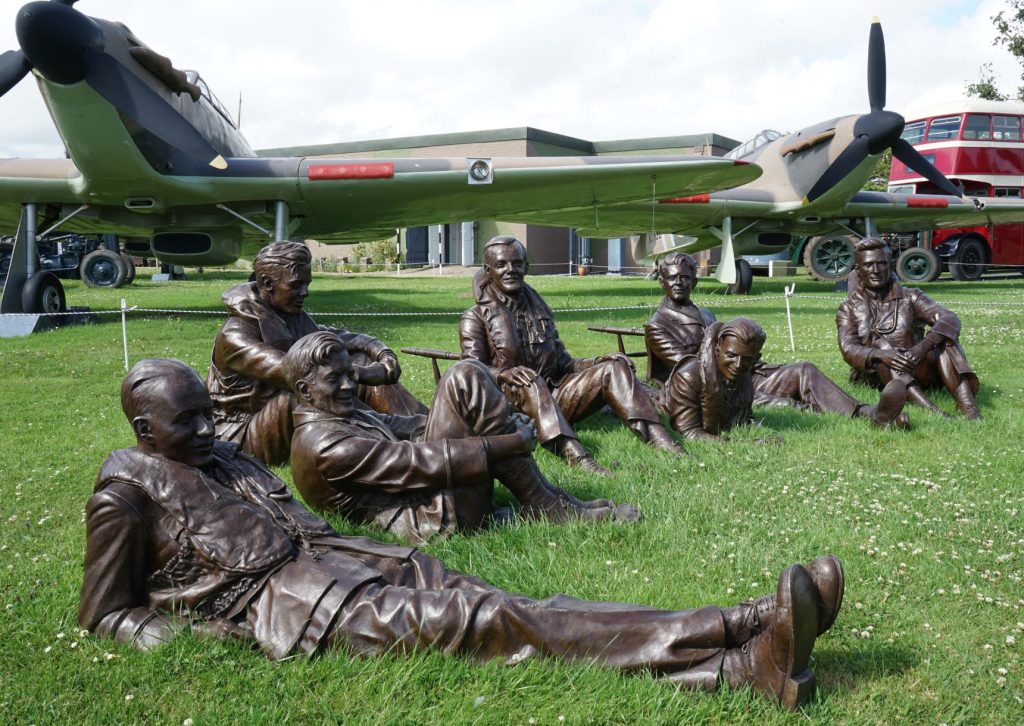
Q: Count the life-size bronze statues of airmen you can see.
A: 7